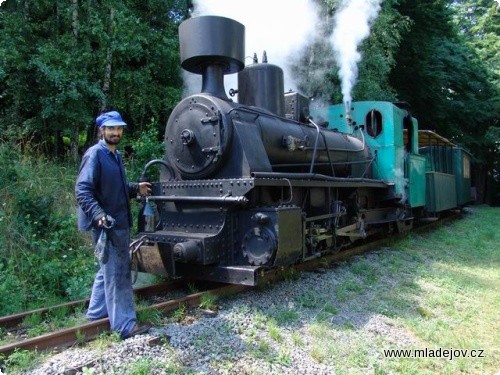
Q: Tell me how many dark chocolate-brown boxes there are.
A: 0